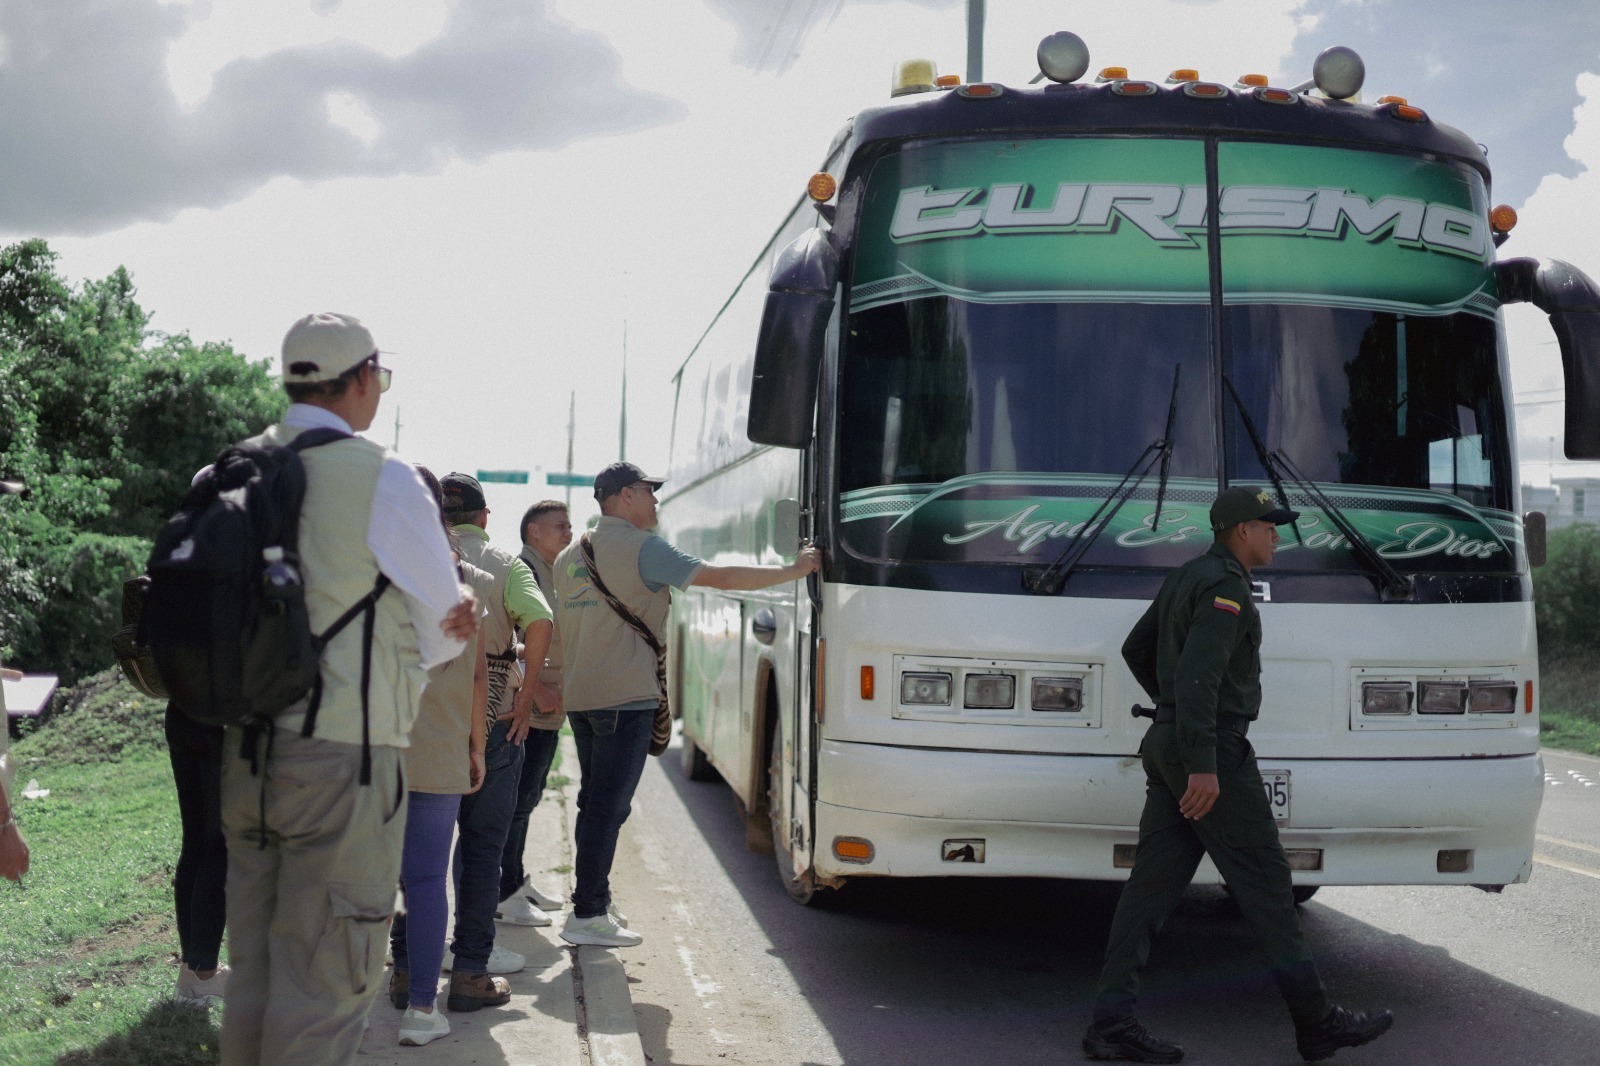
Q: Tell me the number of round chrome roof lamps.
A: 2